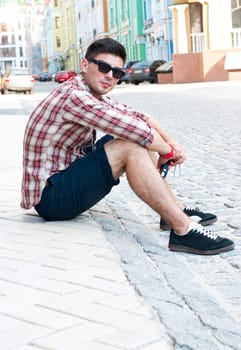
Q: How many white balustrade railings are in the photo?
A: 2